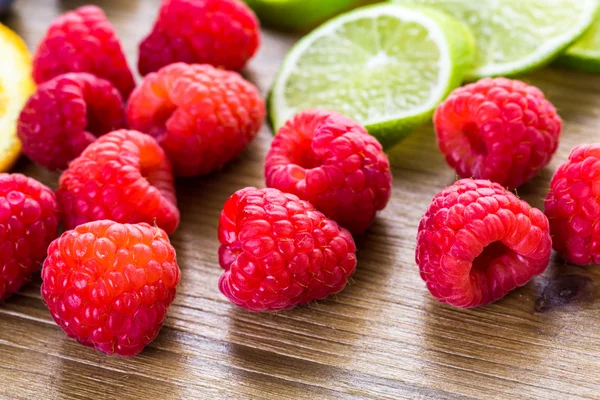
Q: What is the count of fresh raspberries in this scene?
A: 12